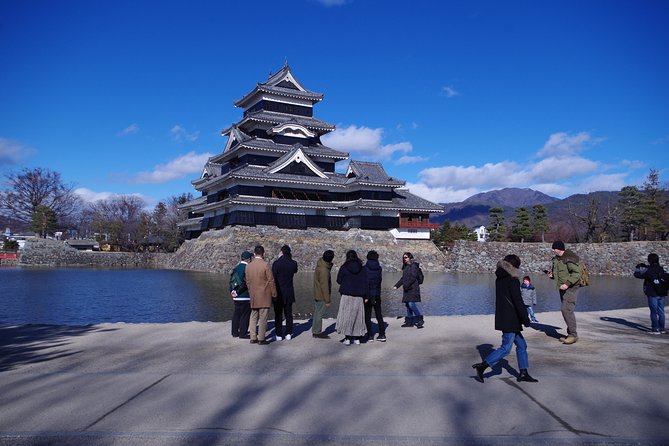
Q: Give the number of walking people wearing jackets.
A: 1